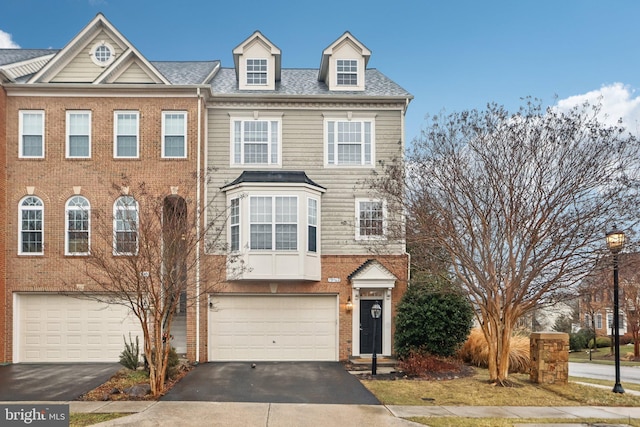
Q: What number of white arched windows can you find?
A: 3